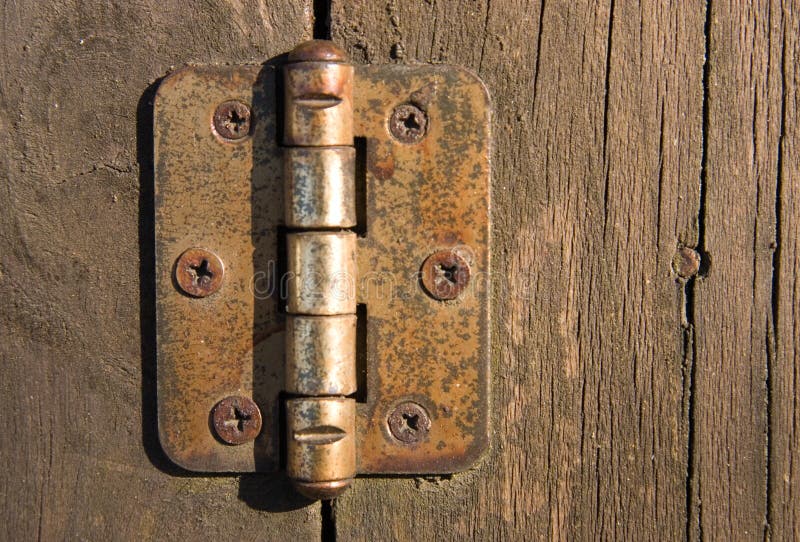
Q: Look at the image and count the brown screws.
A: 6